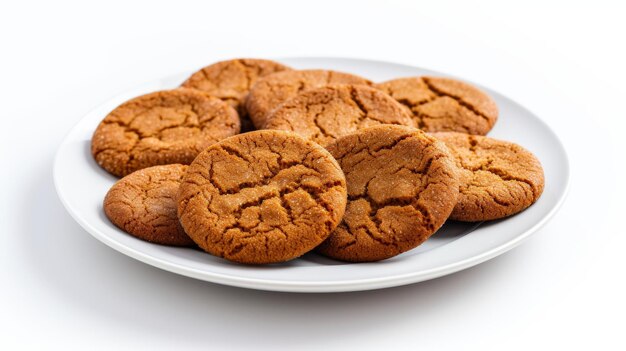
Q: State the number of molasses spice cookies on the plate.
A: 9